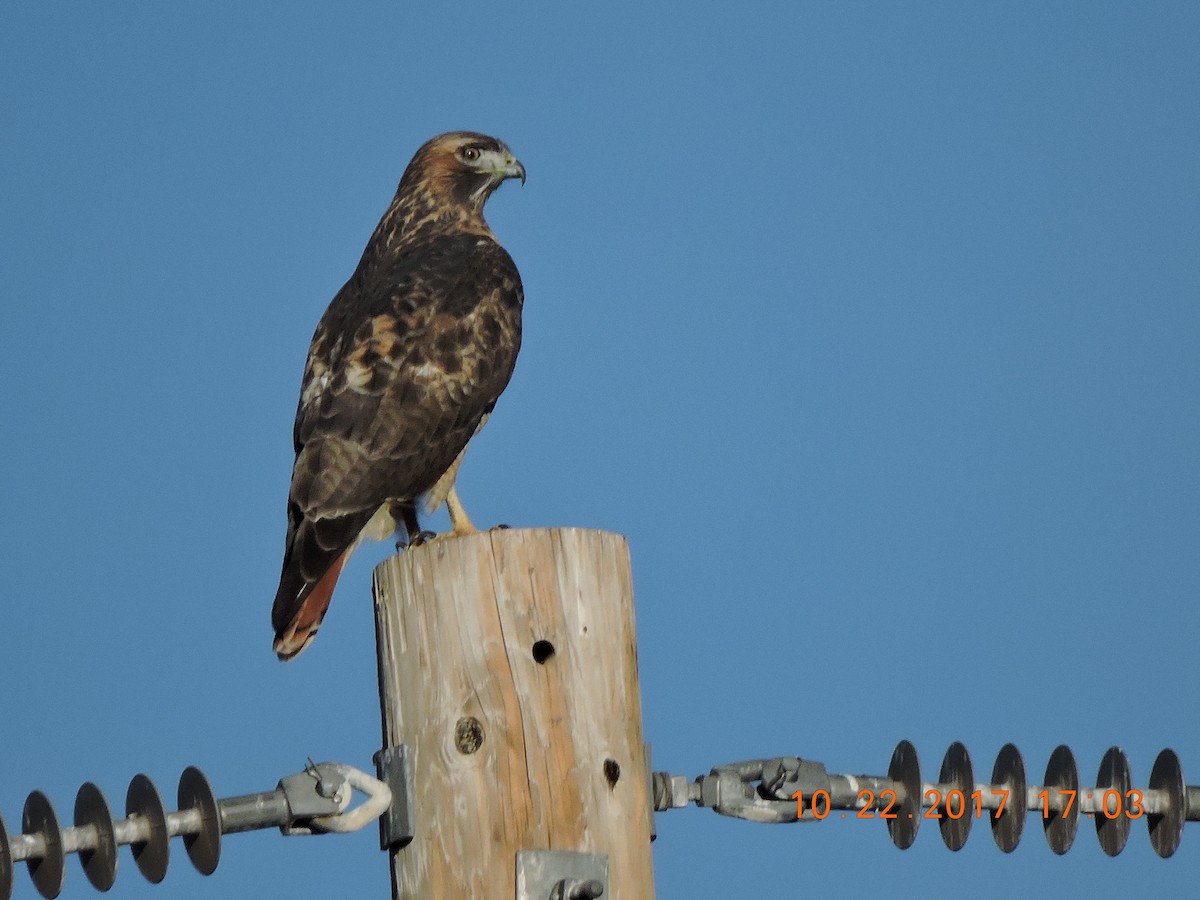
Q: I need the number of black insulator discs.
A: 11